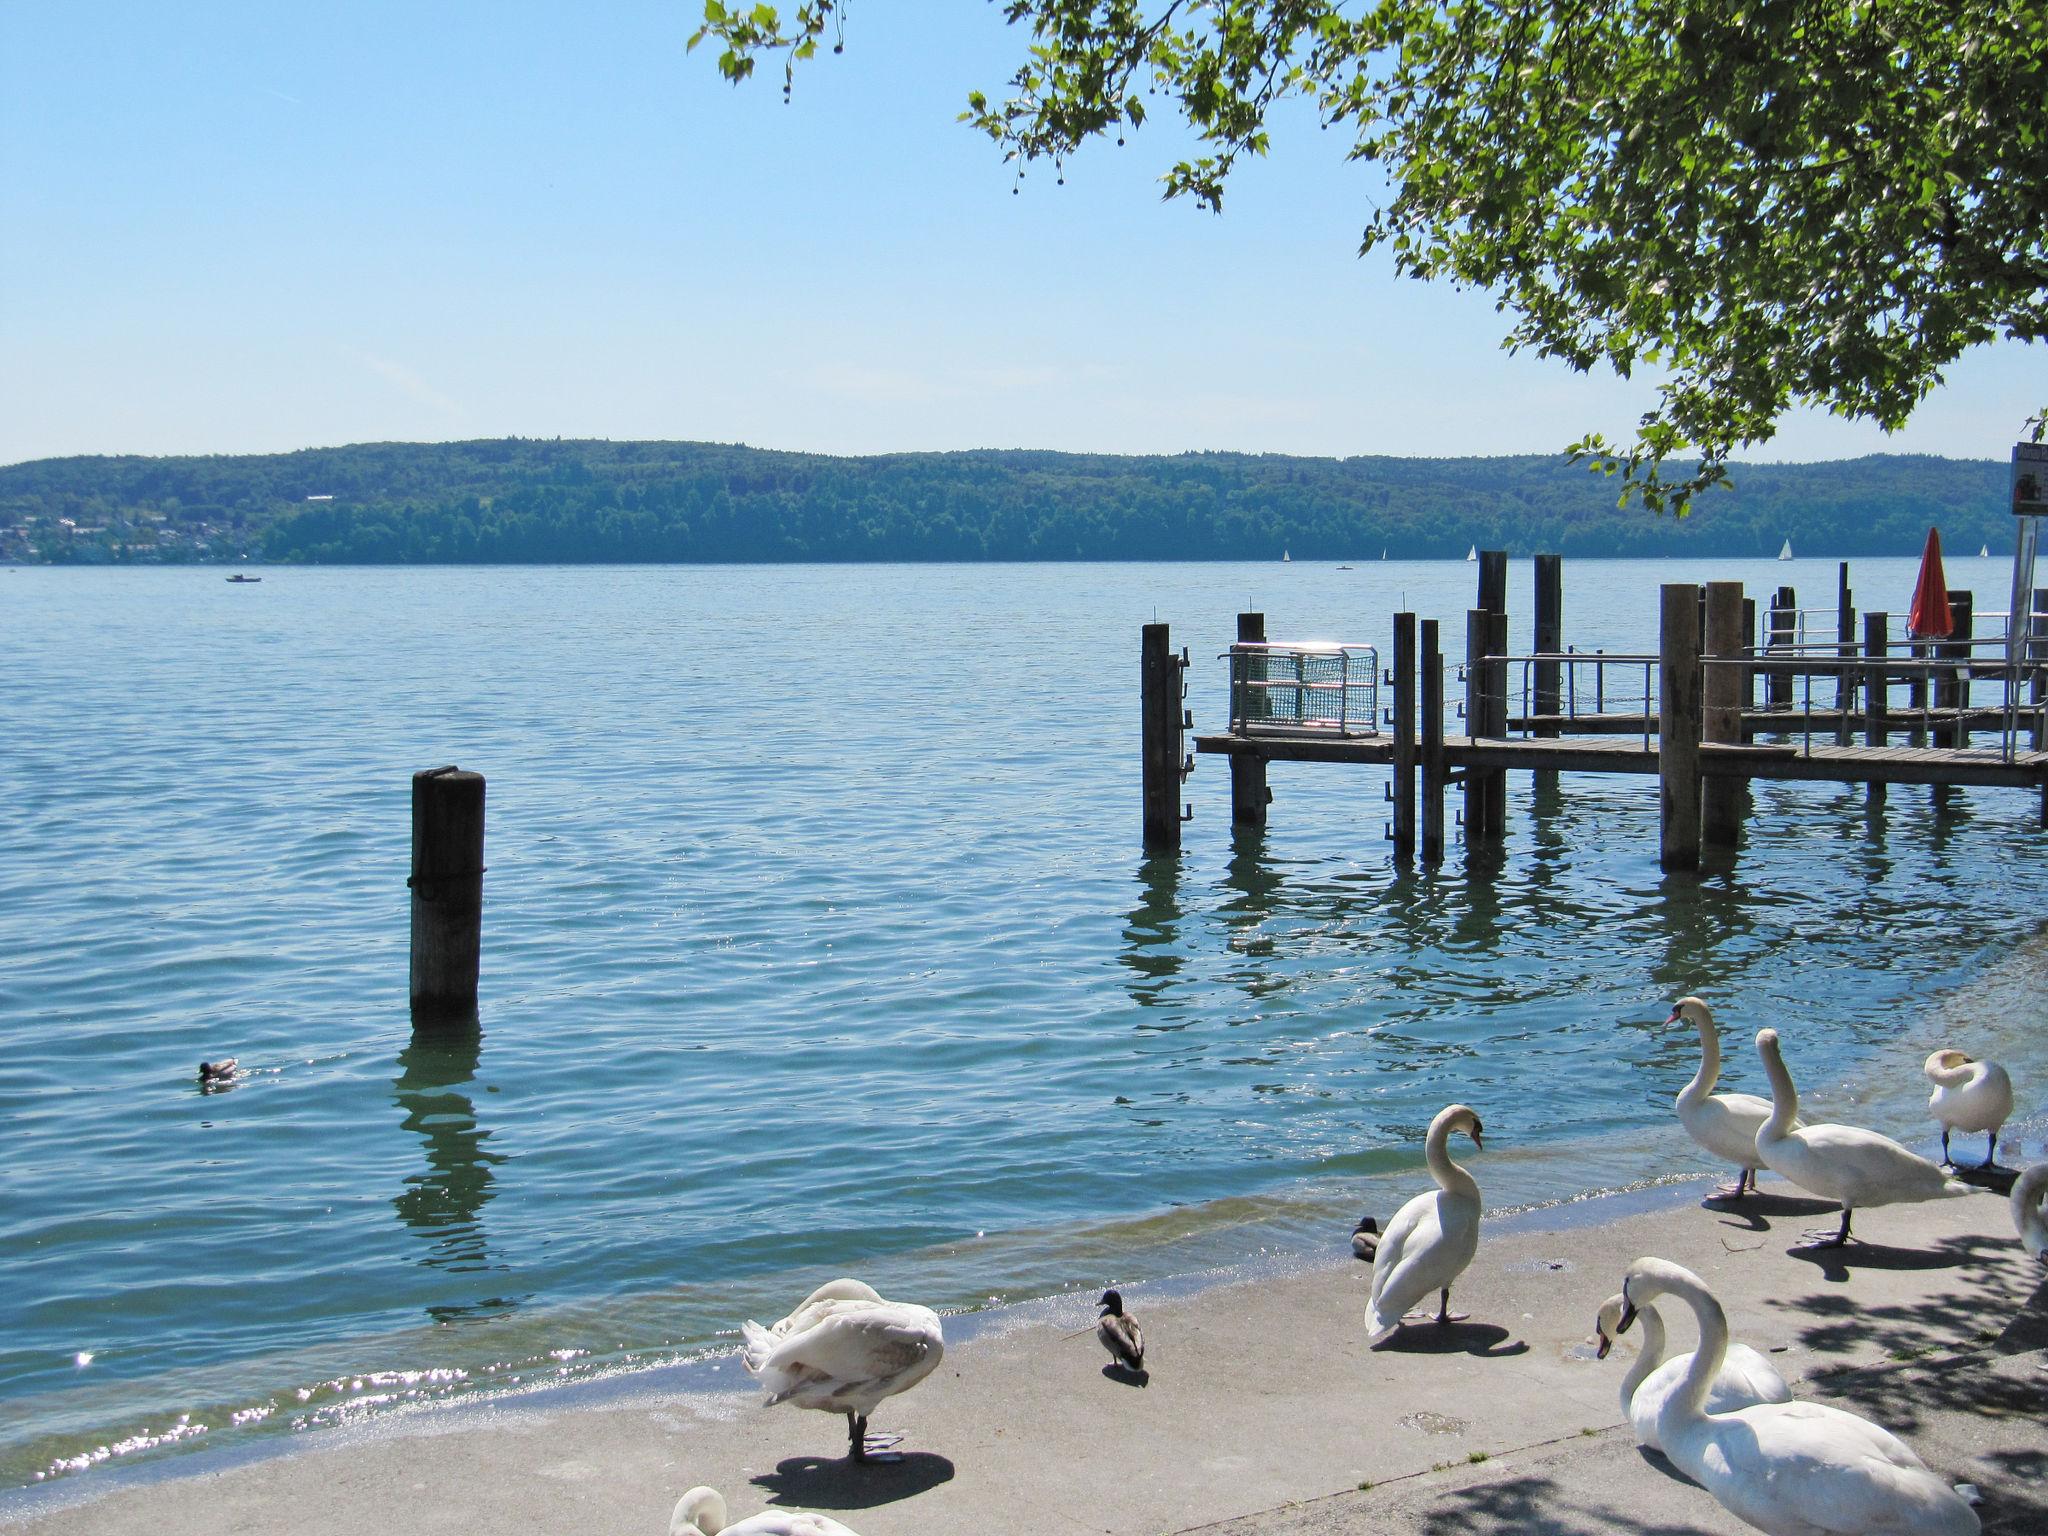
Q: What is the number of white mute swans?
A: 9